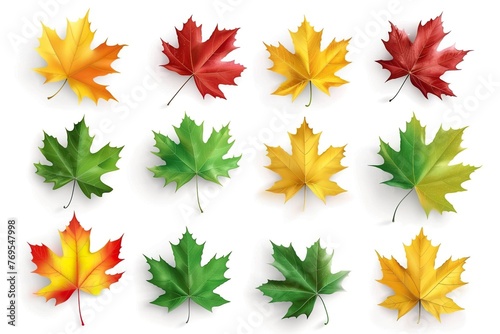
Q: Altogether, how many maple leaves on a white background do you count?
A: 12